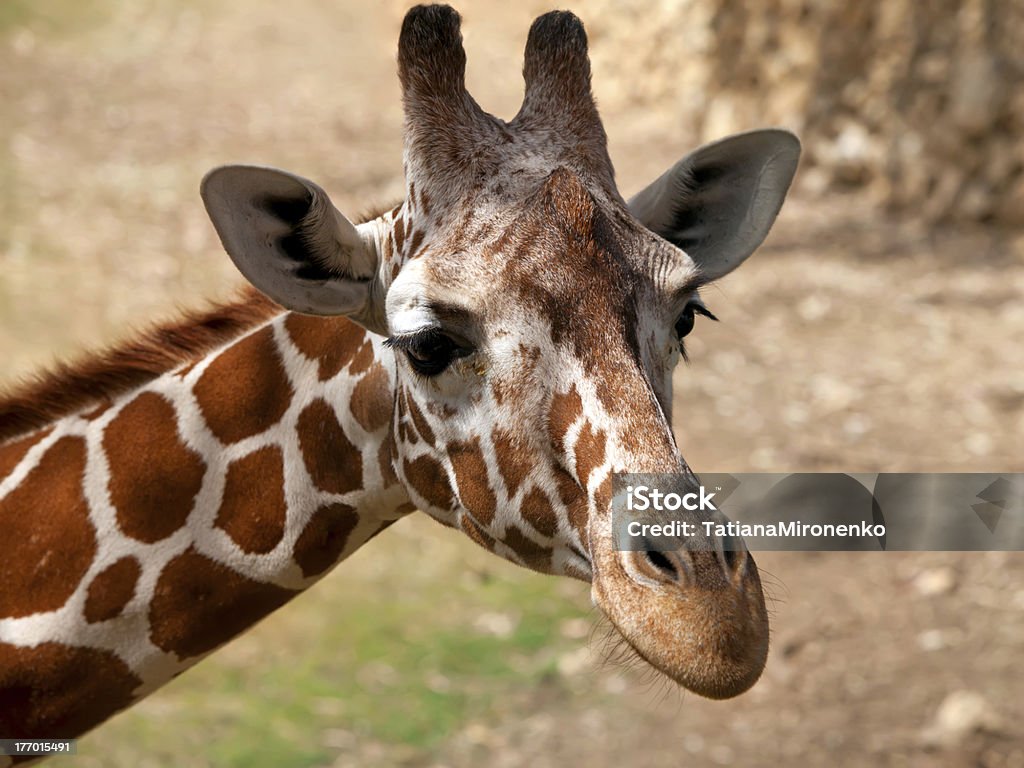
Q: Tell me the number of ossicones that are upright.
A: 2